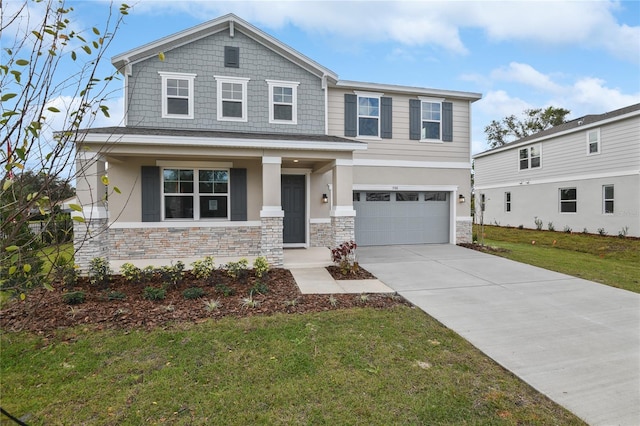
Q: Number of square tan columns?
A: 3